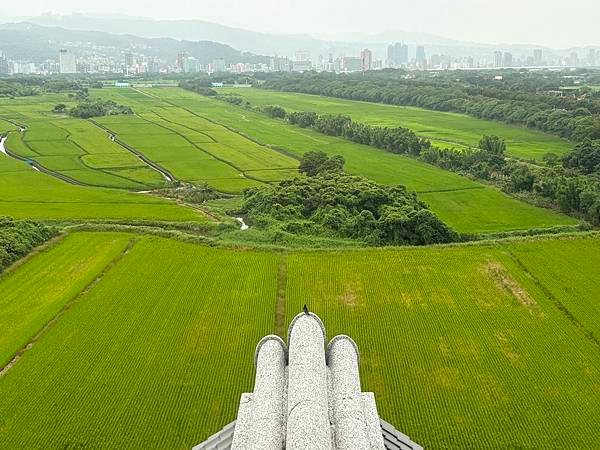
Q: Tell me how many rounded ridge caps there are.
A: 3